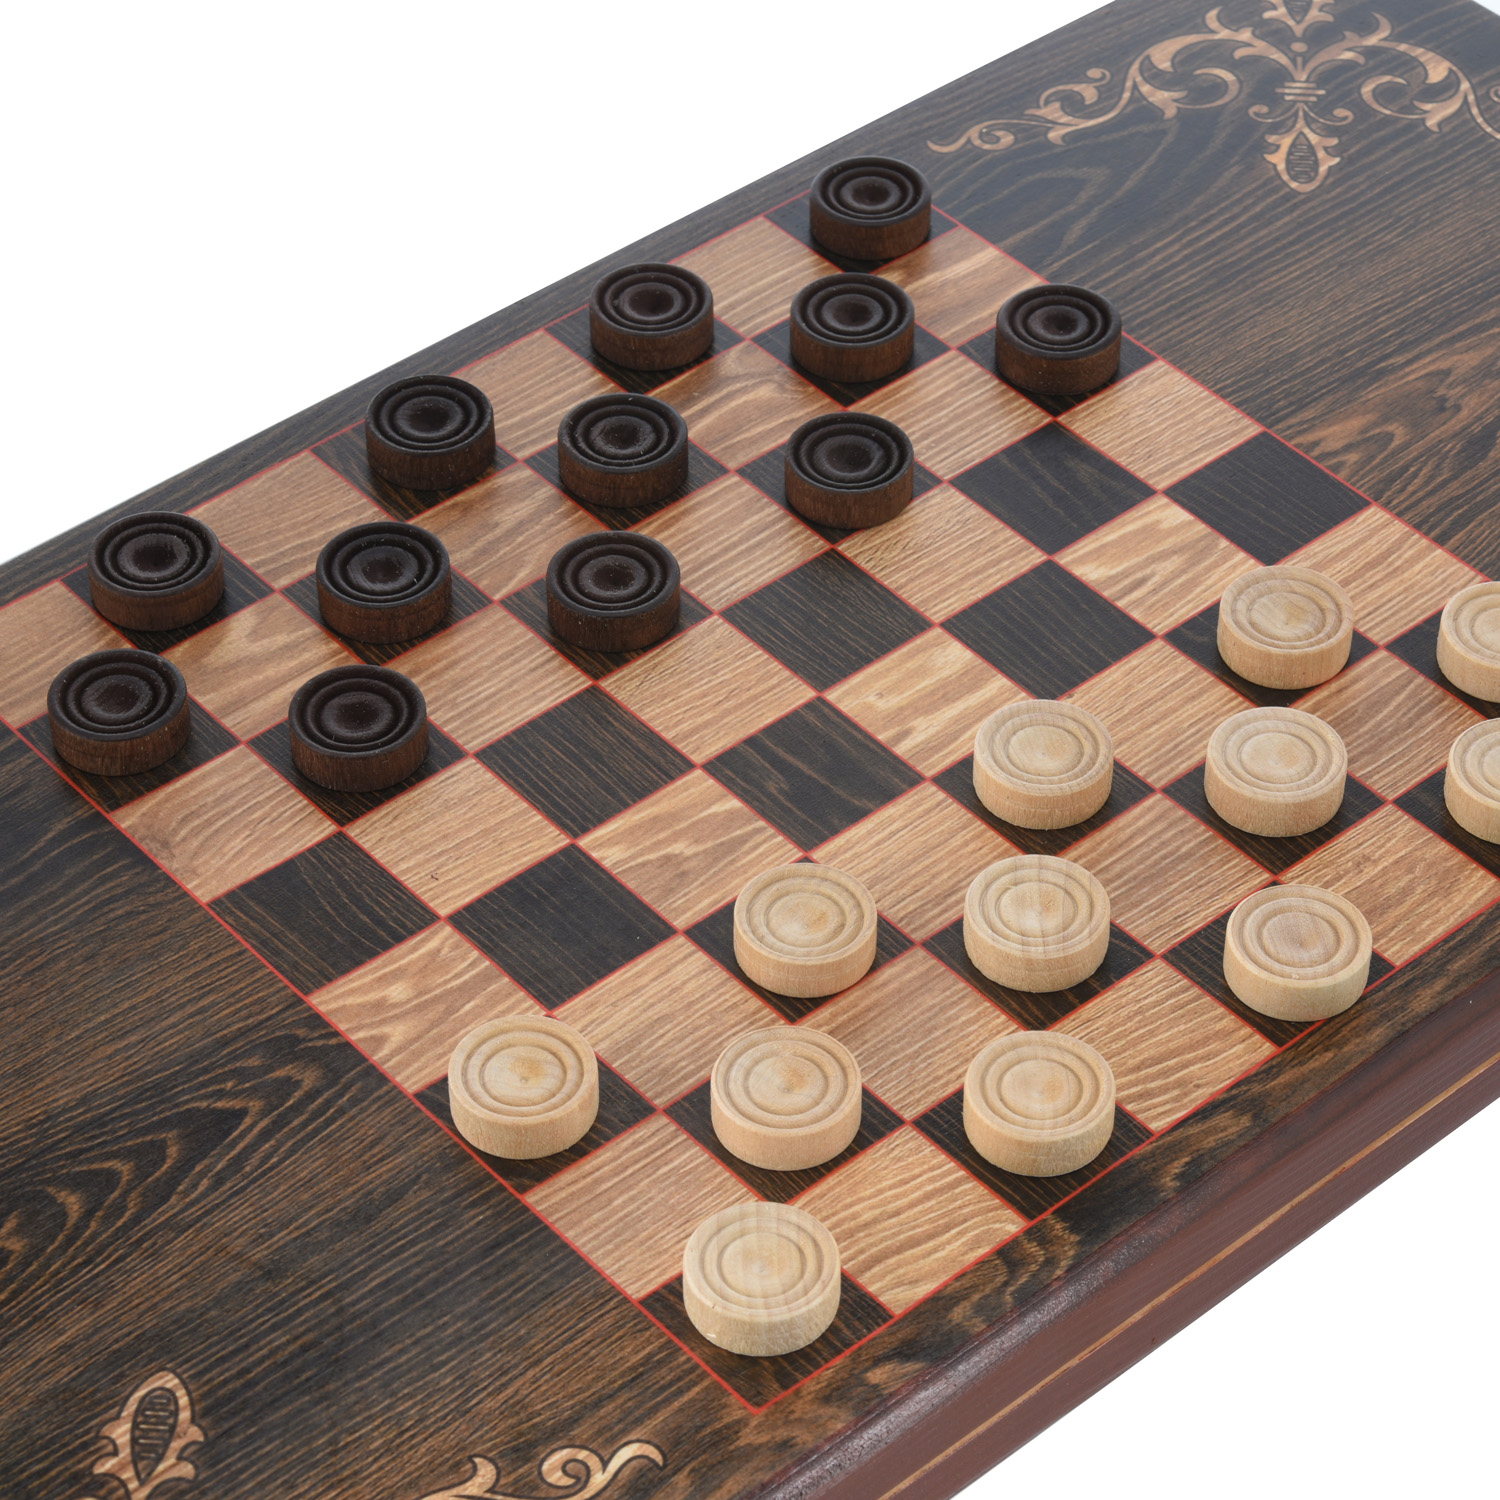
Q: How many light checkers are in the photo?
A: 12